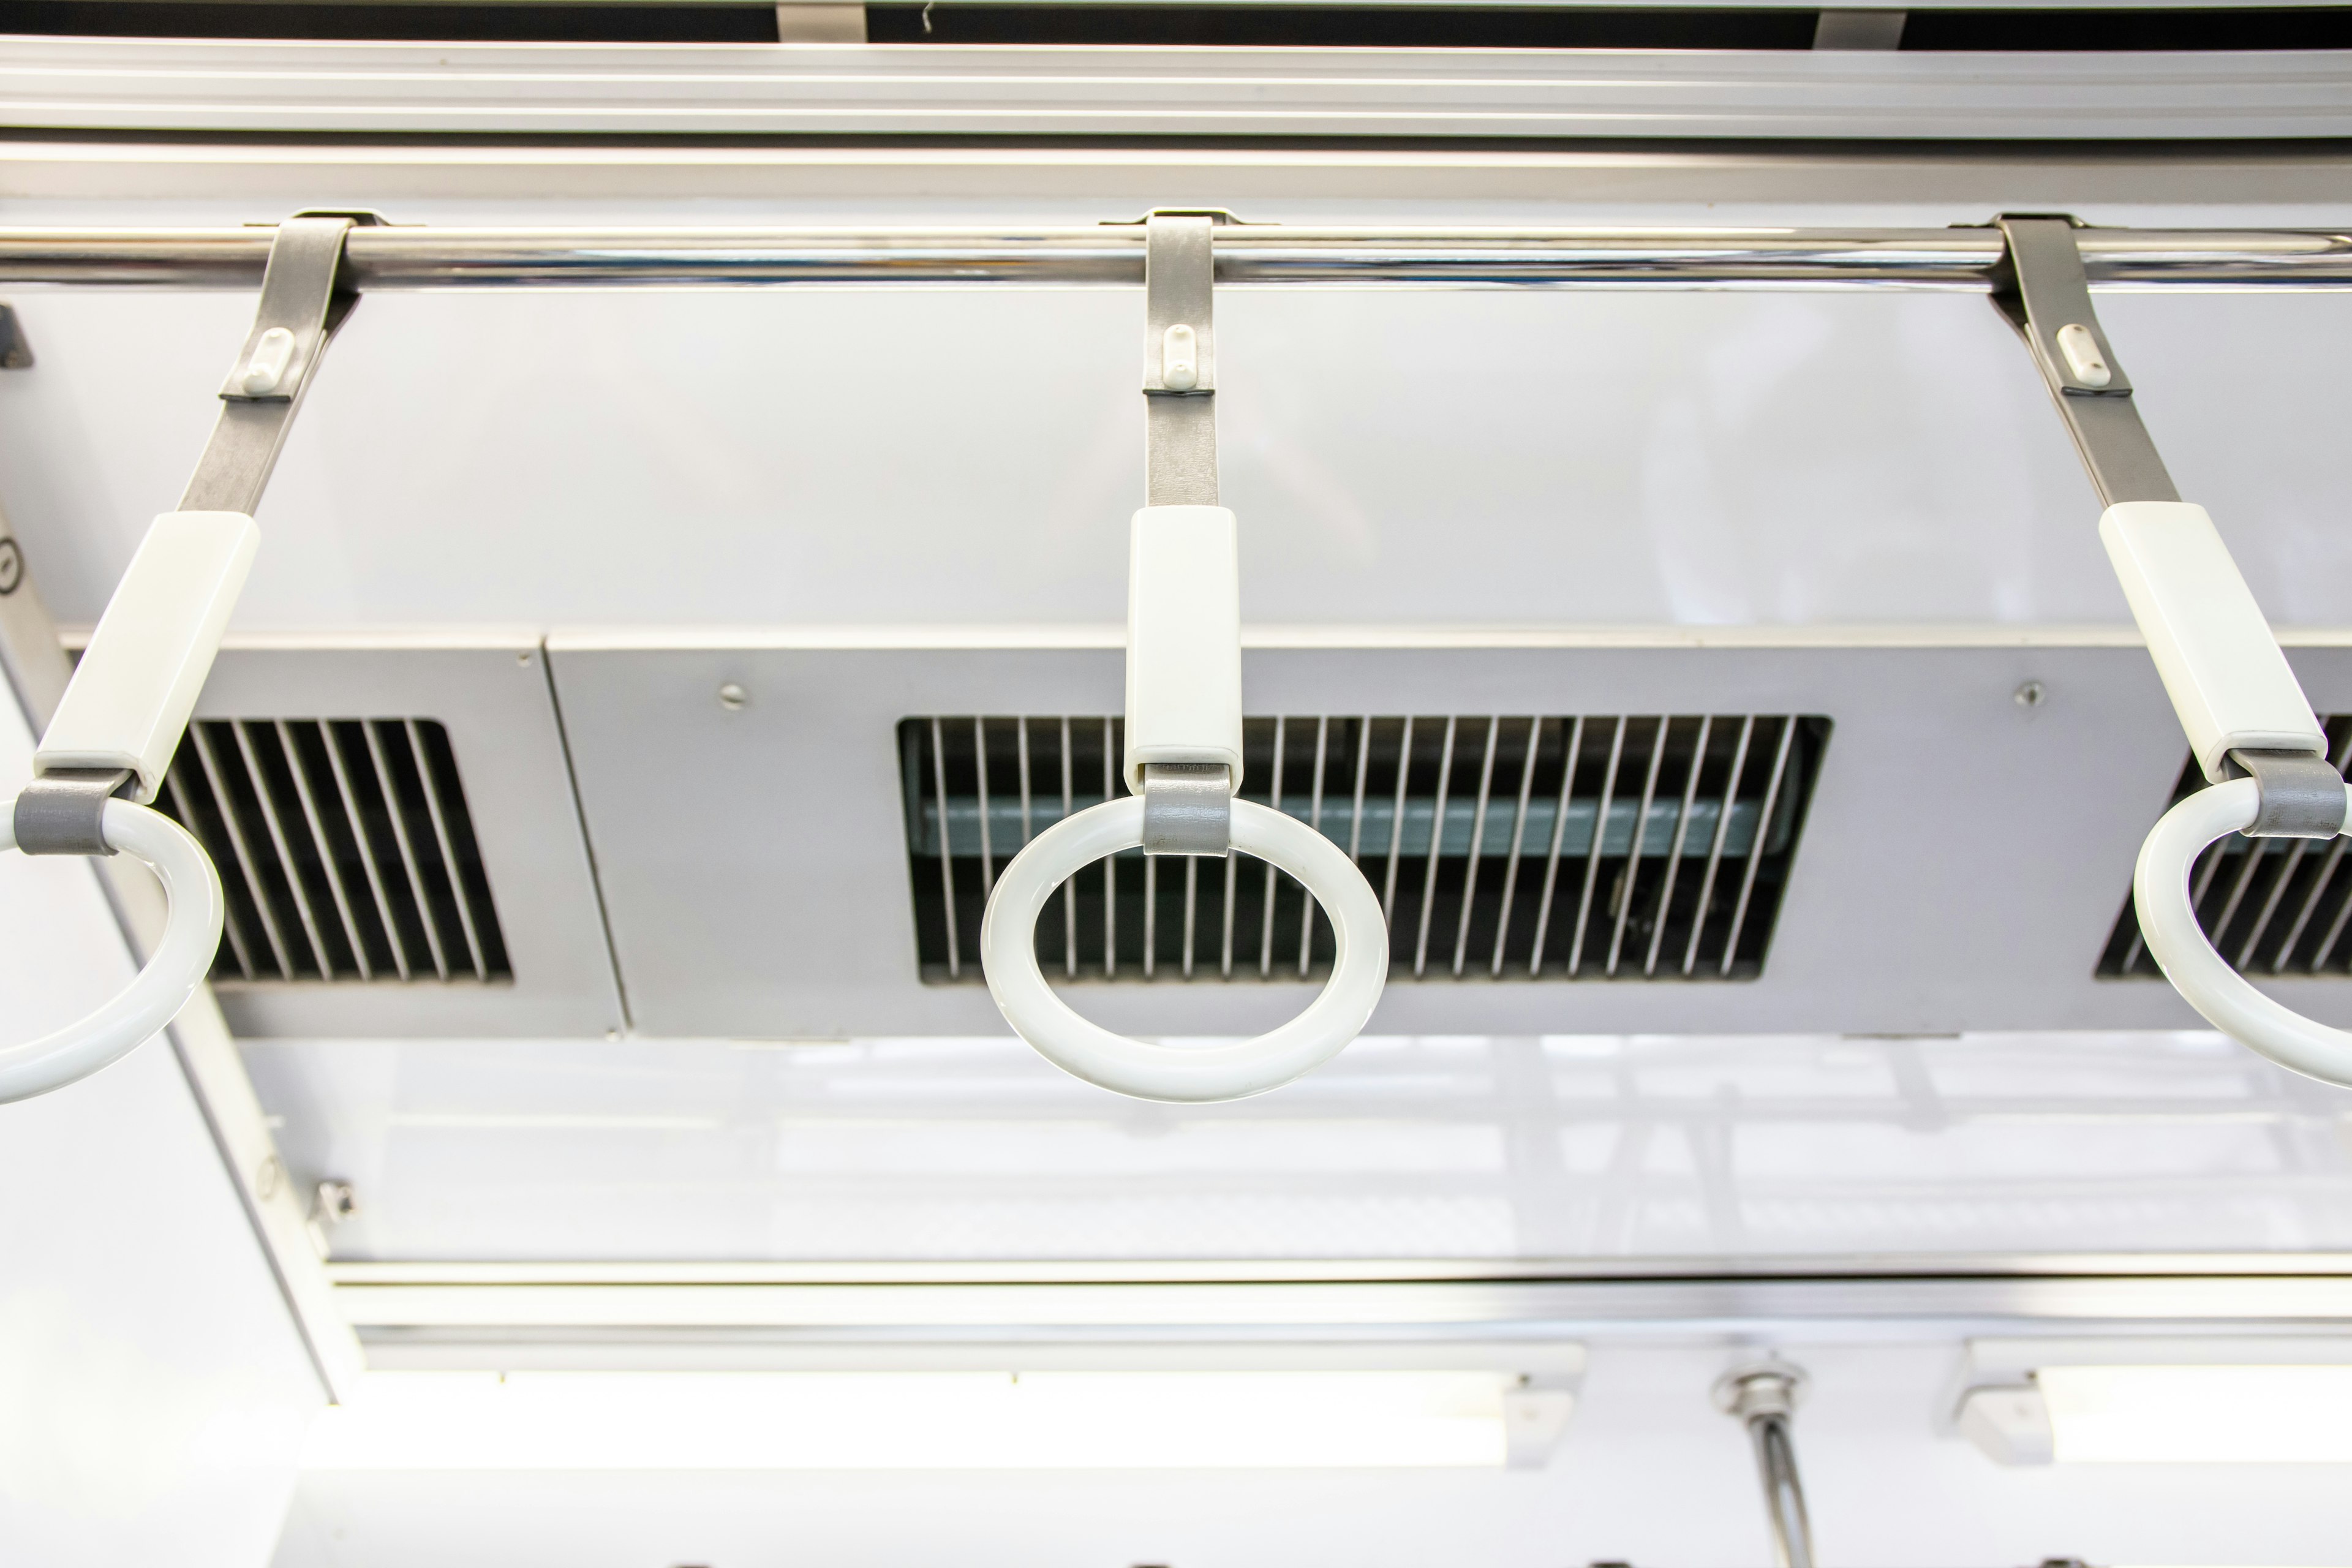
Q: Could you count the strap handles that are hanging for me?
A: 3